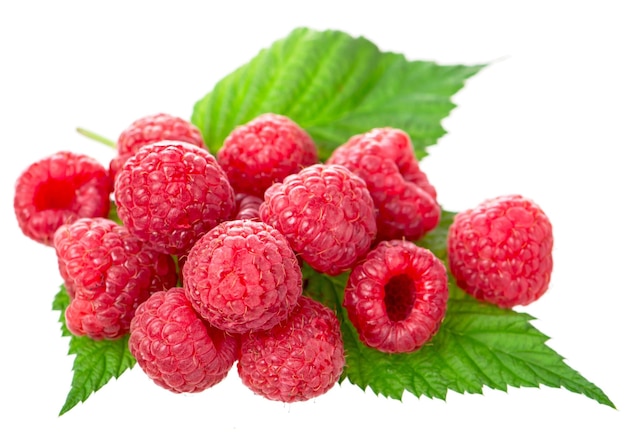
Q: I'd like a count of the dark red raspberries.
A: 13